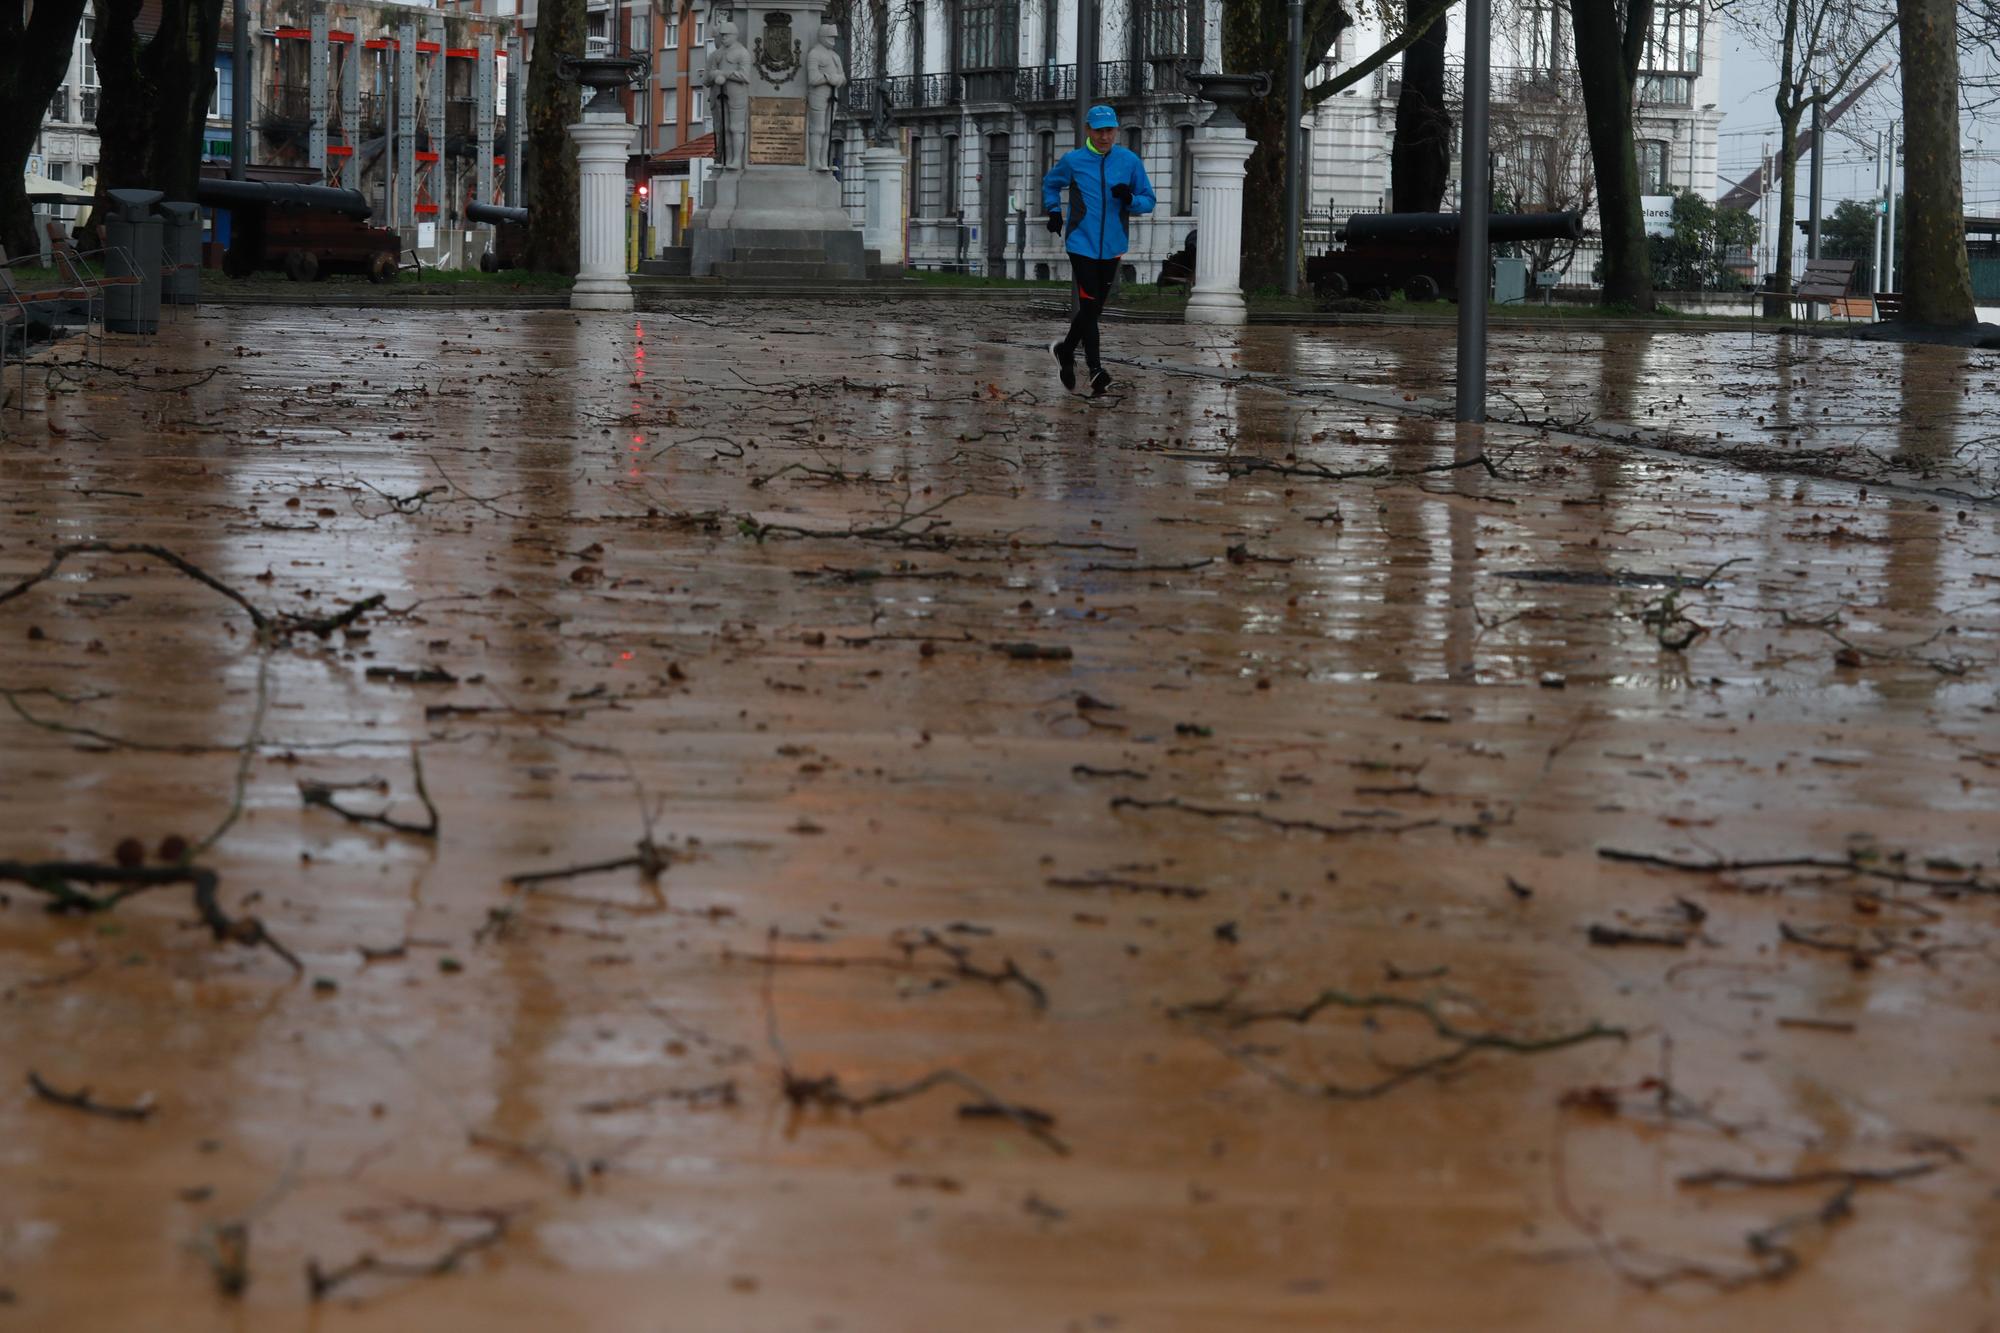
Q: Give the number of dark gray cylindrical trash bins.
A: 2